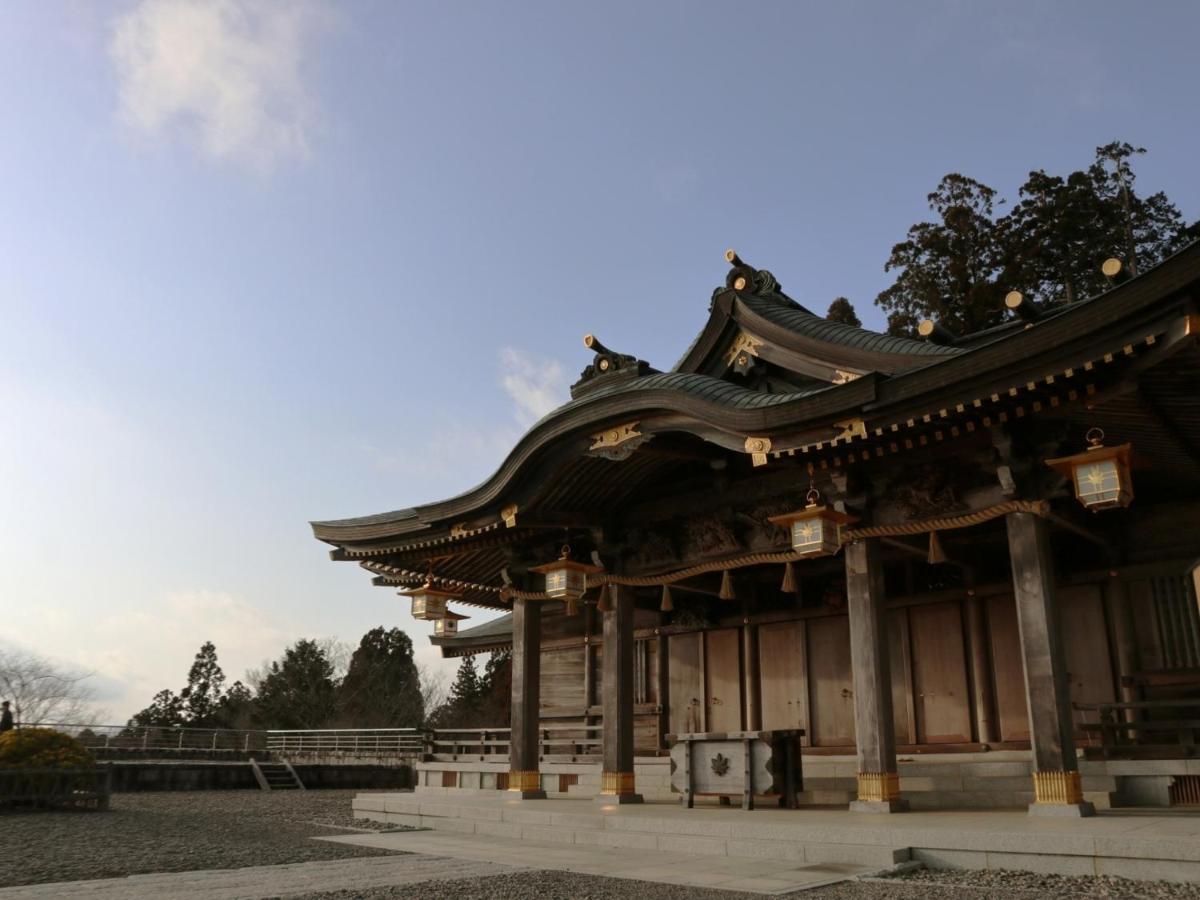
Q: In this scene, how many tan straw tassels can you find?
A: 6